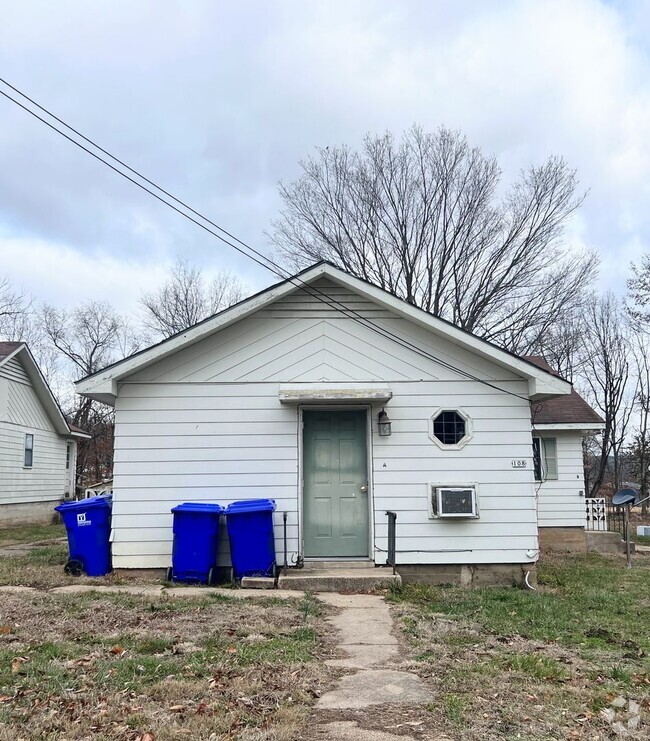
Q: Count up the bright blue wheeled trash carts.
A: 3